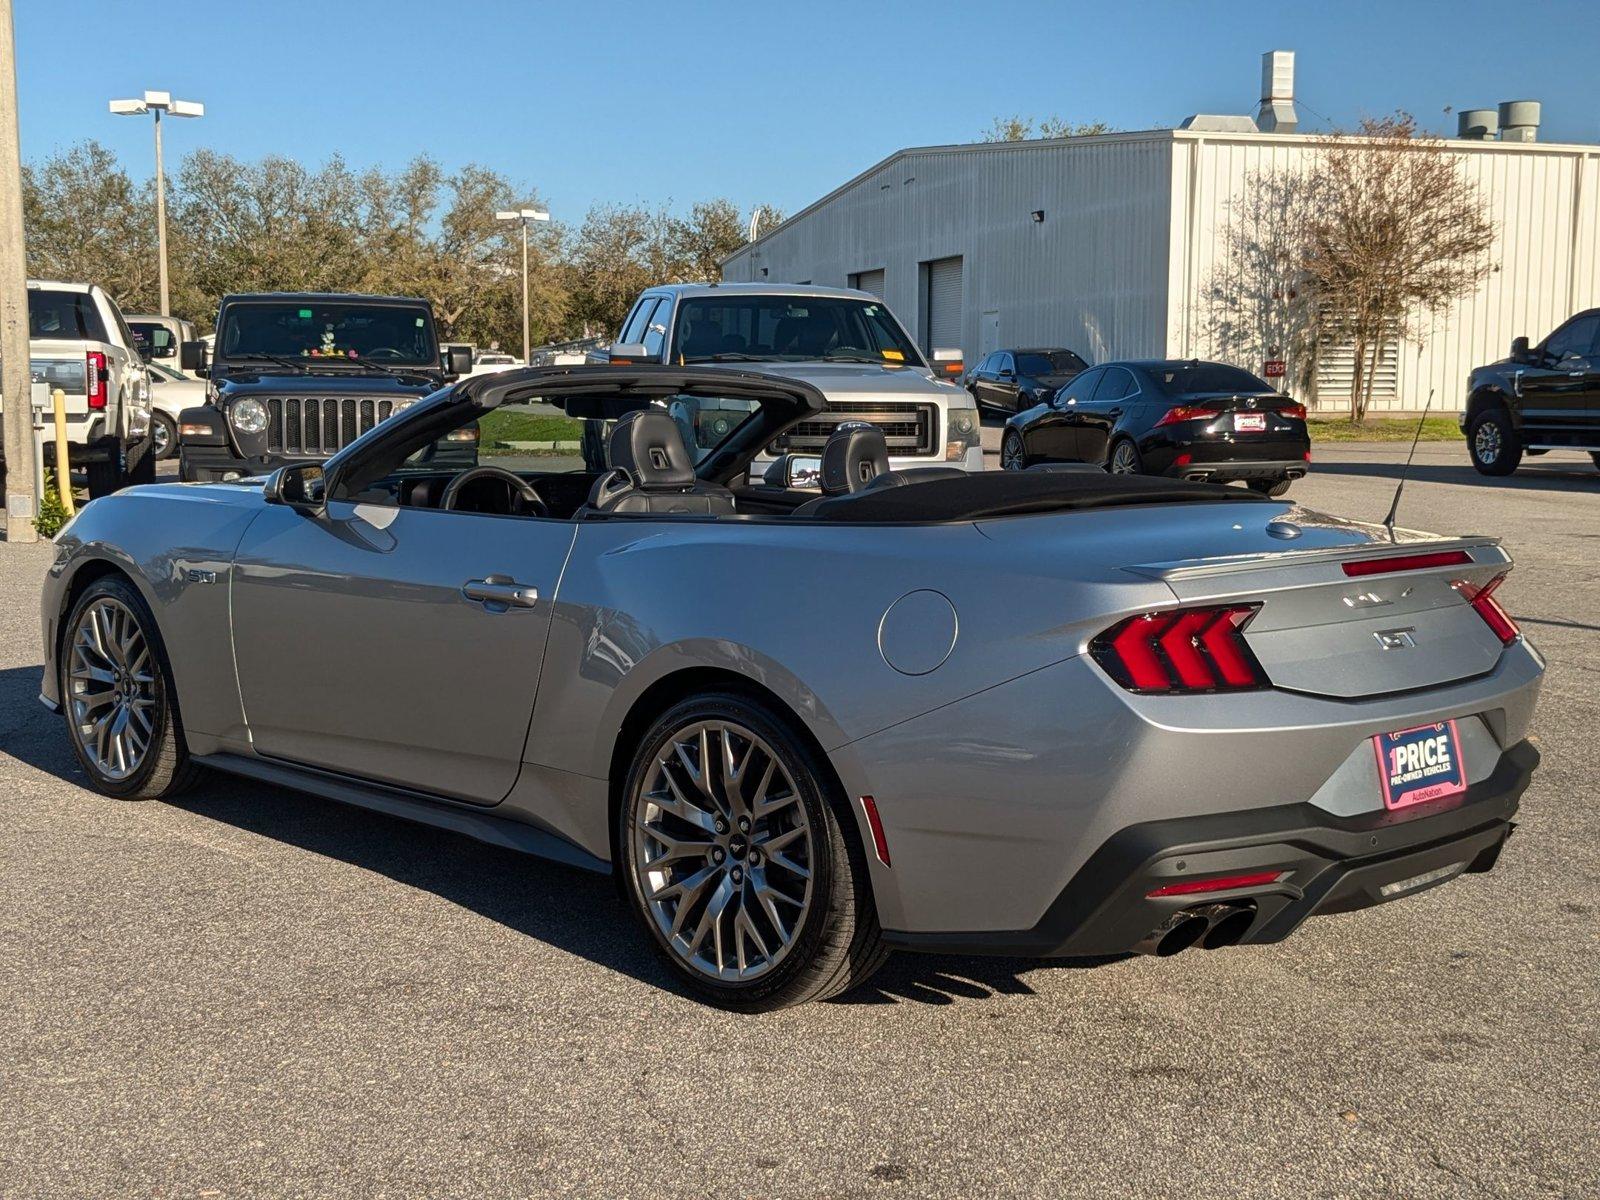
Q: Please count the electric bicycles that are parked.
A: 0